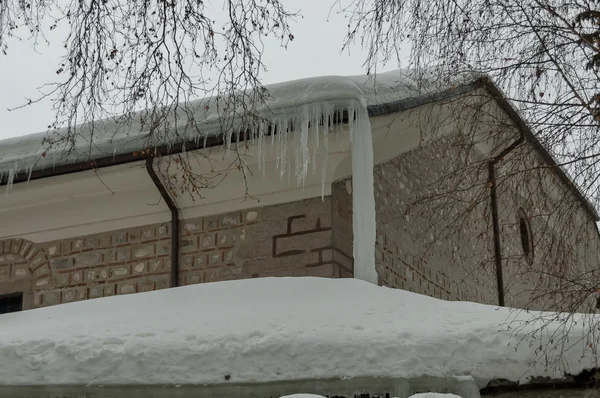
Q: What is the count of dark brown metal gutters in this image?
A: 2